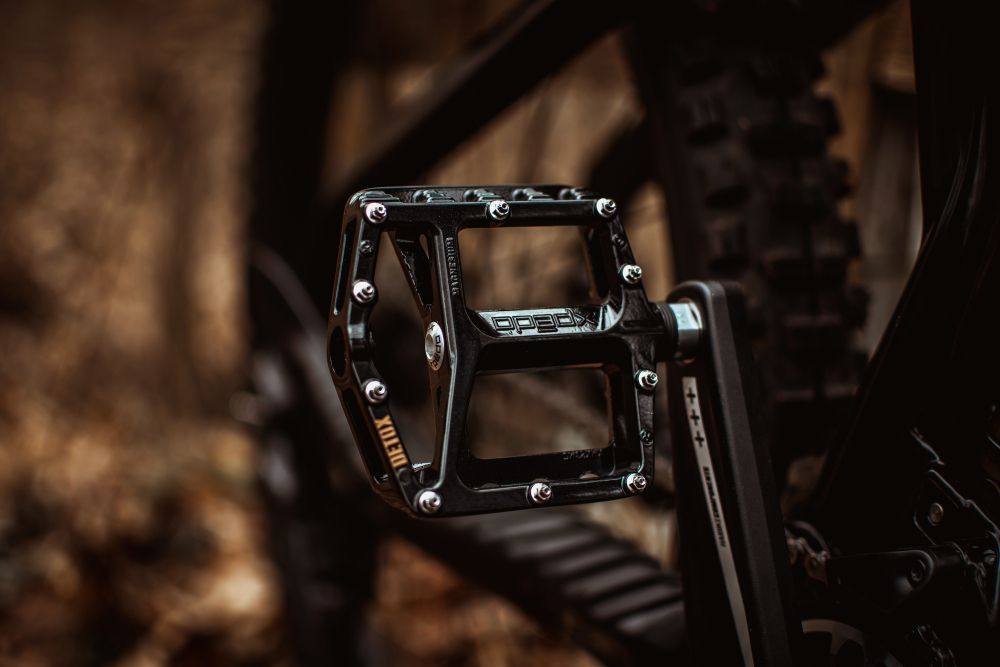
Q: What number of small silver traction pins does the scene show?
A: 10